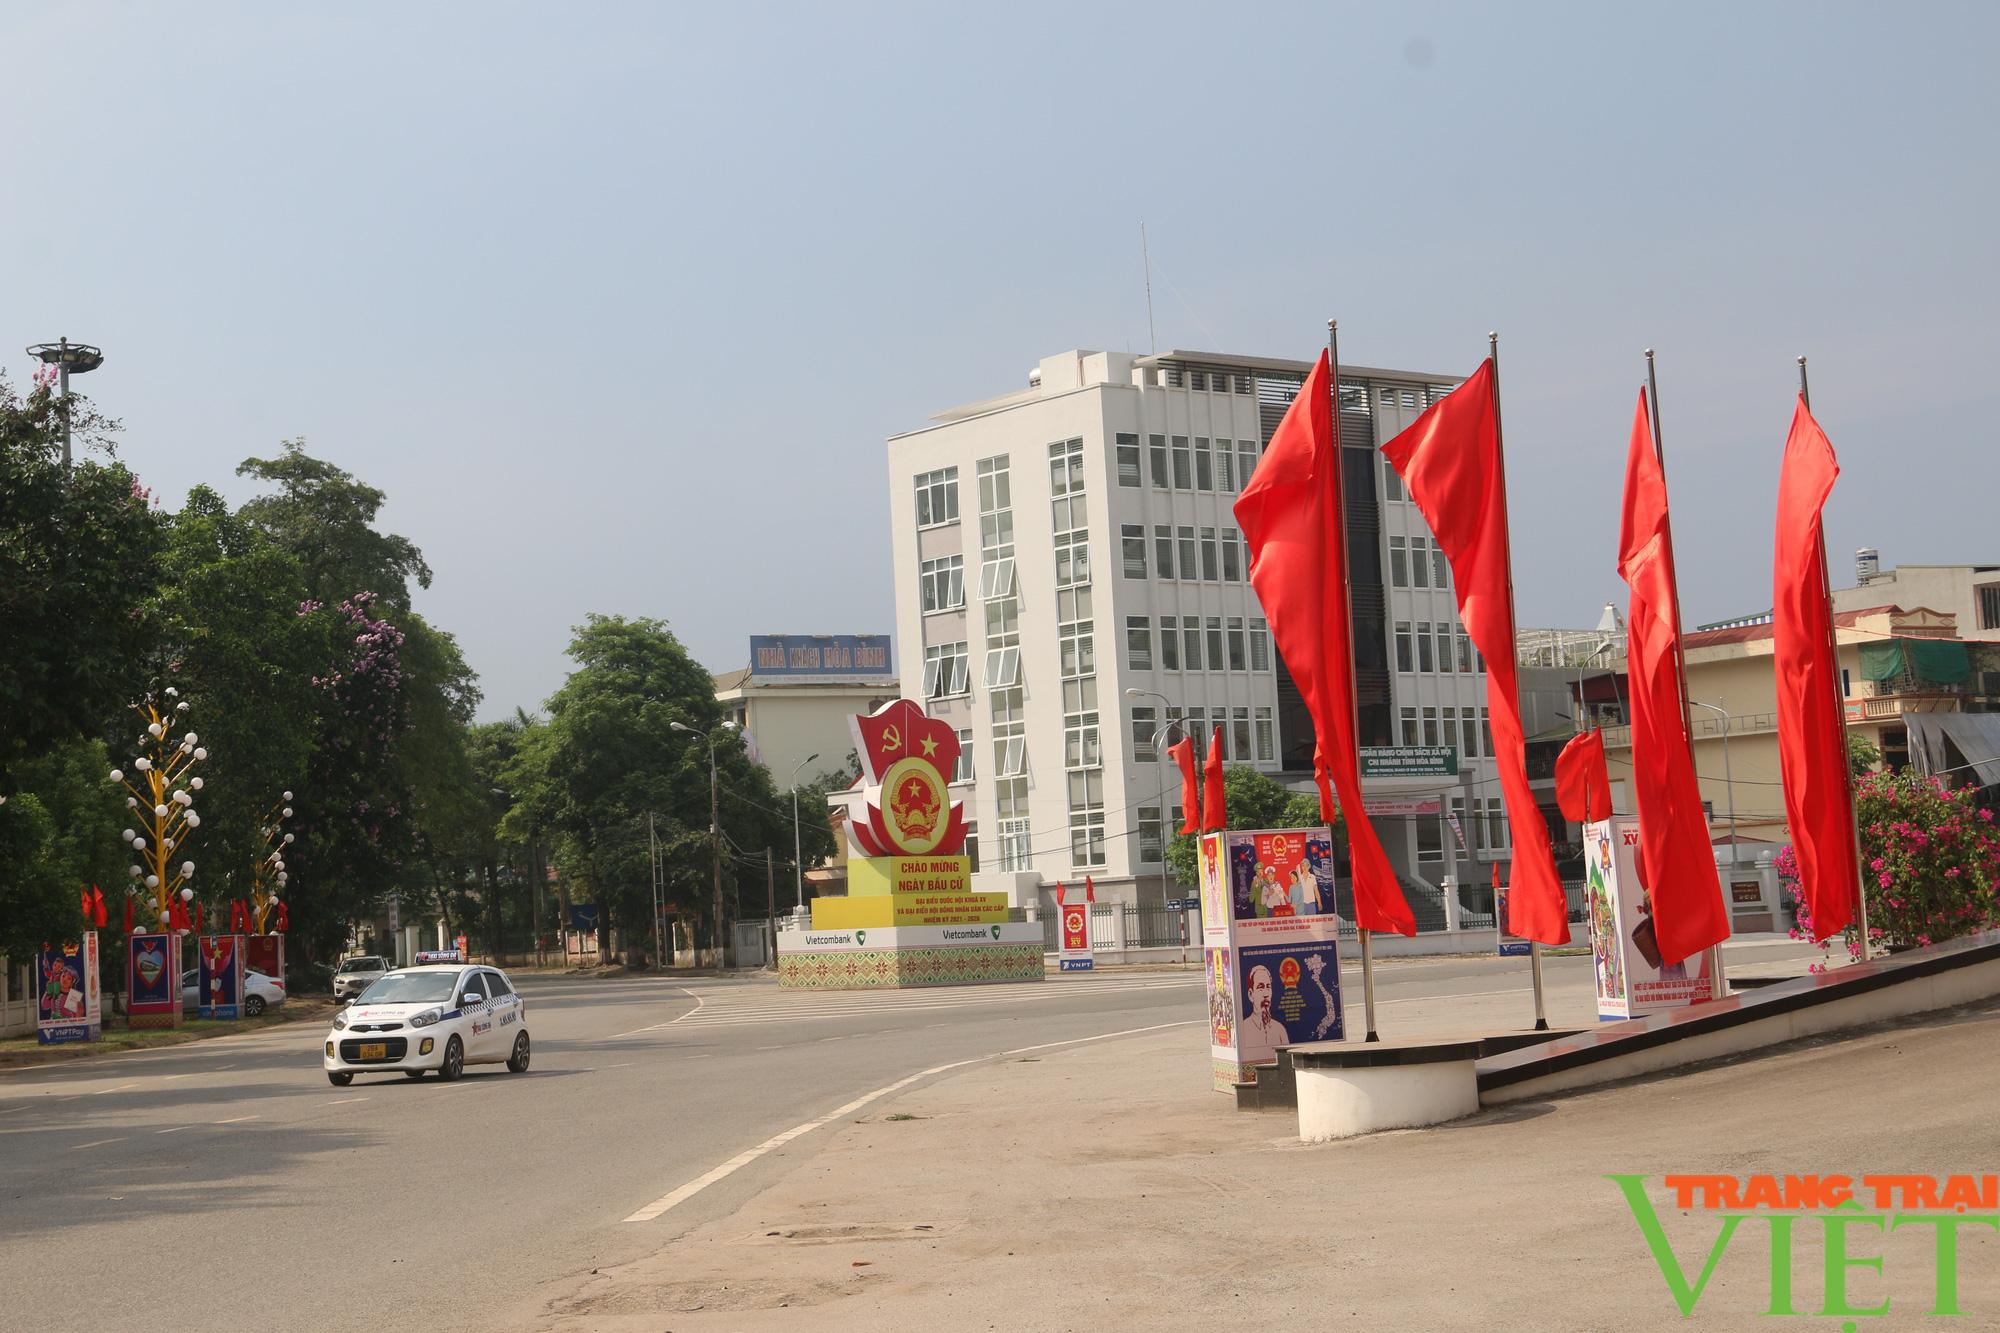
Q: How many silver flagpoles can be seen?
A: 4